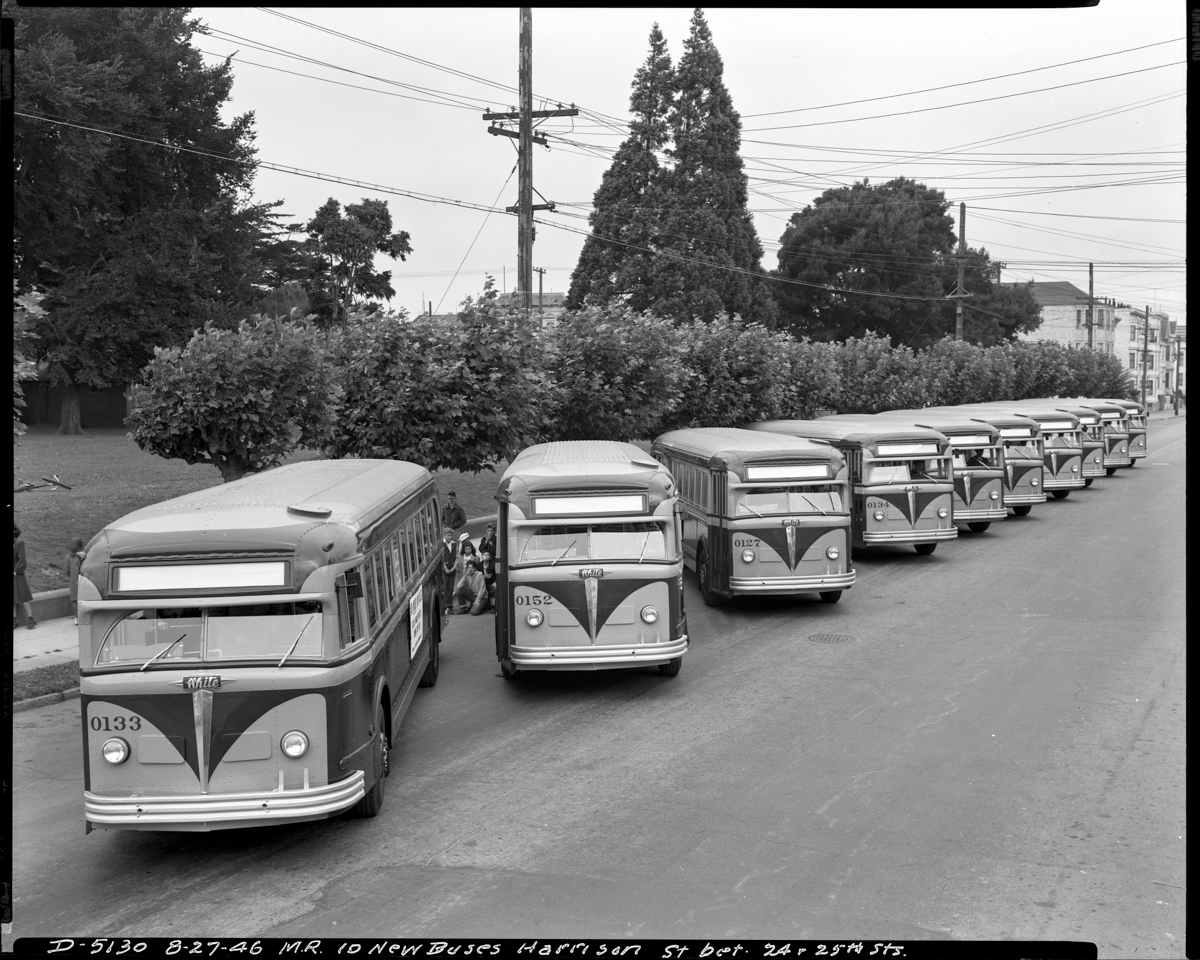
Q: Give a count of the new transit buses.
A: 10